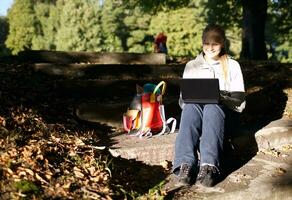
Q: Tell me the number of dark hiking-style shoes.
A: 2